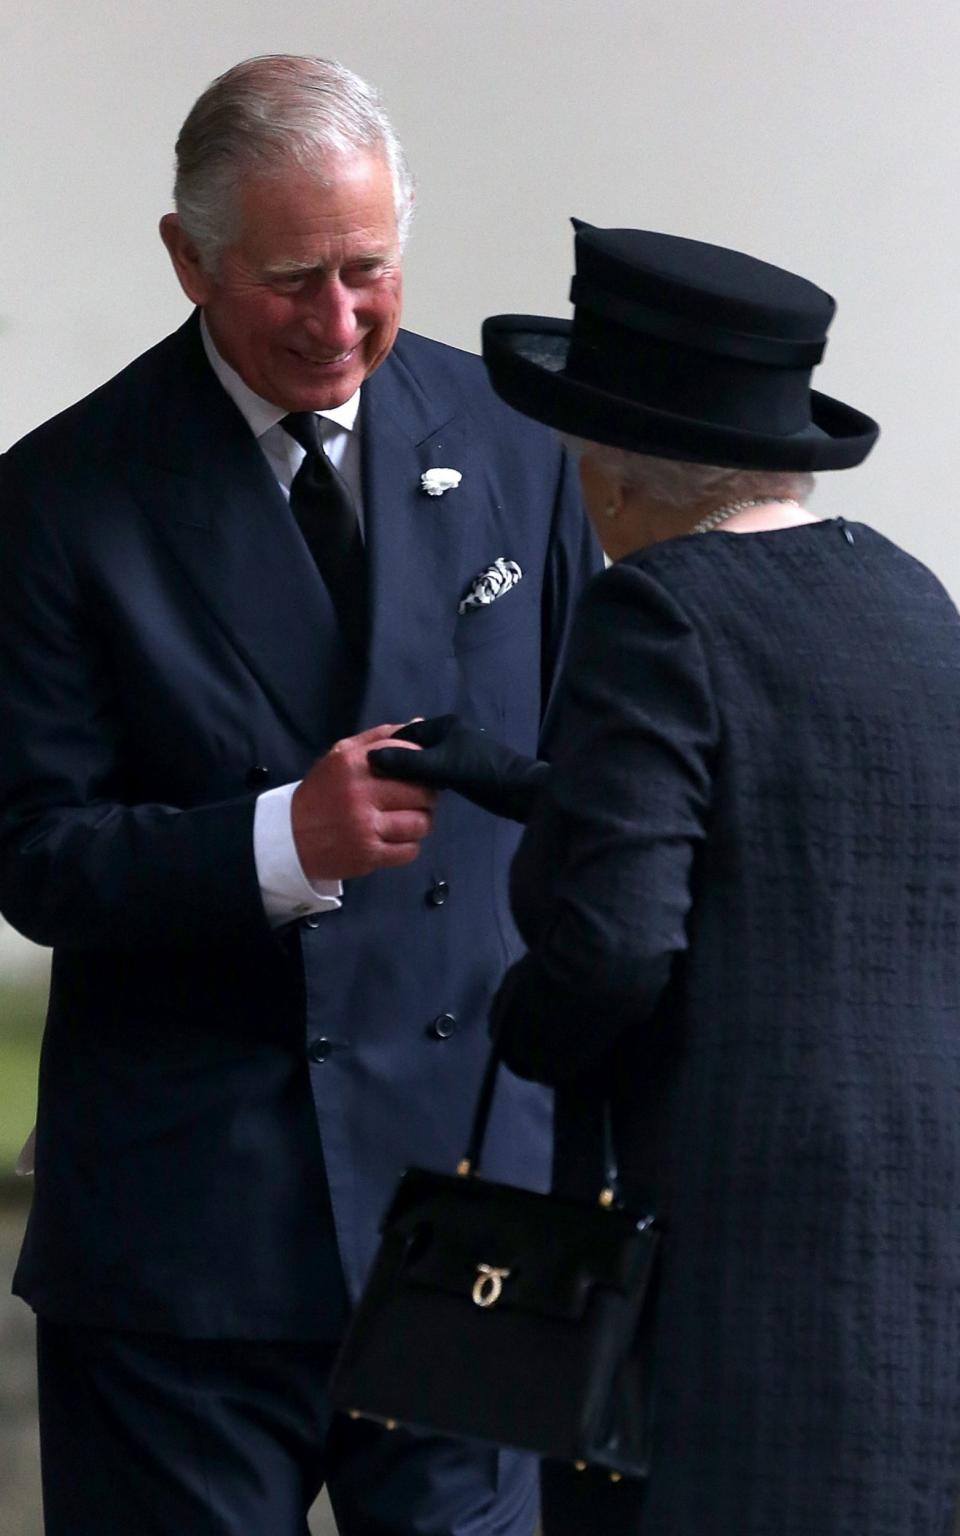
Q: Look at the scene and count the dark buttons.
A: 5